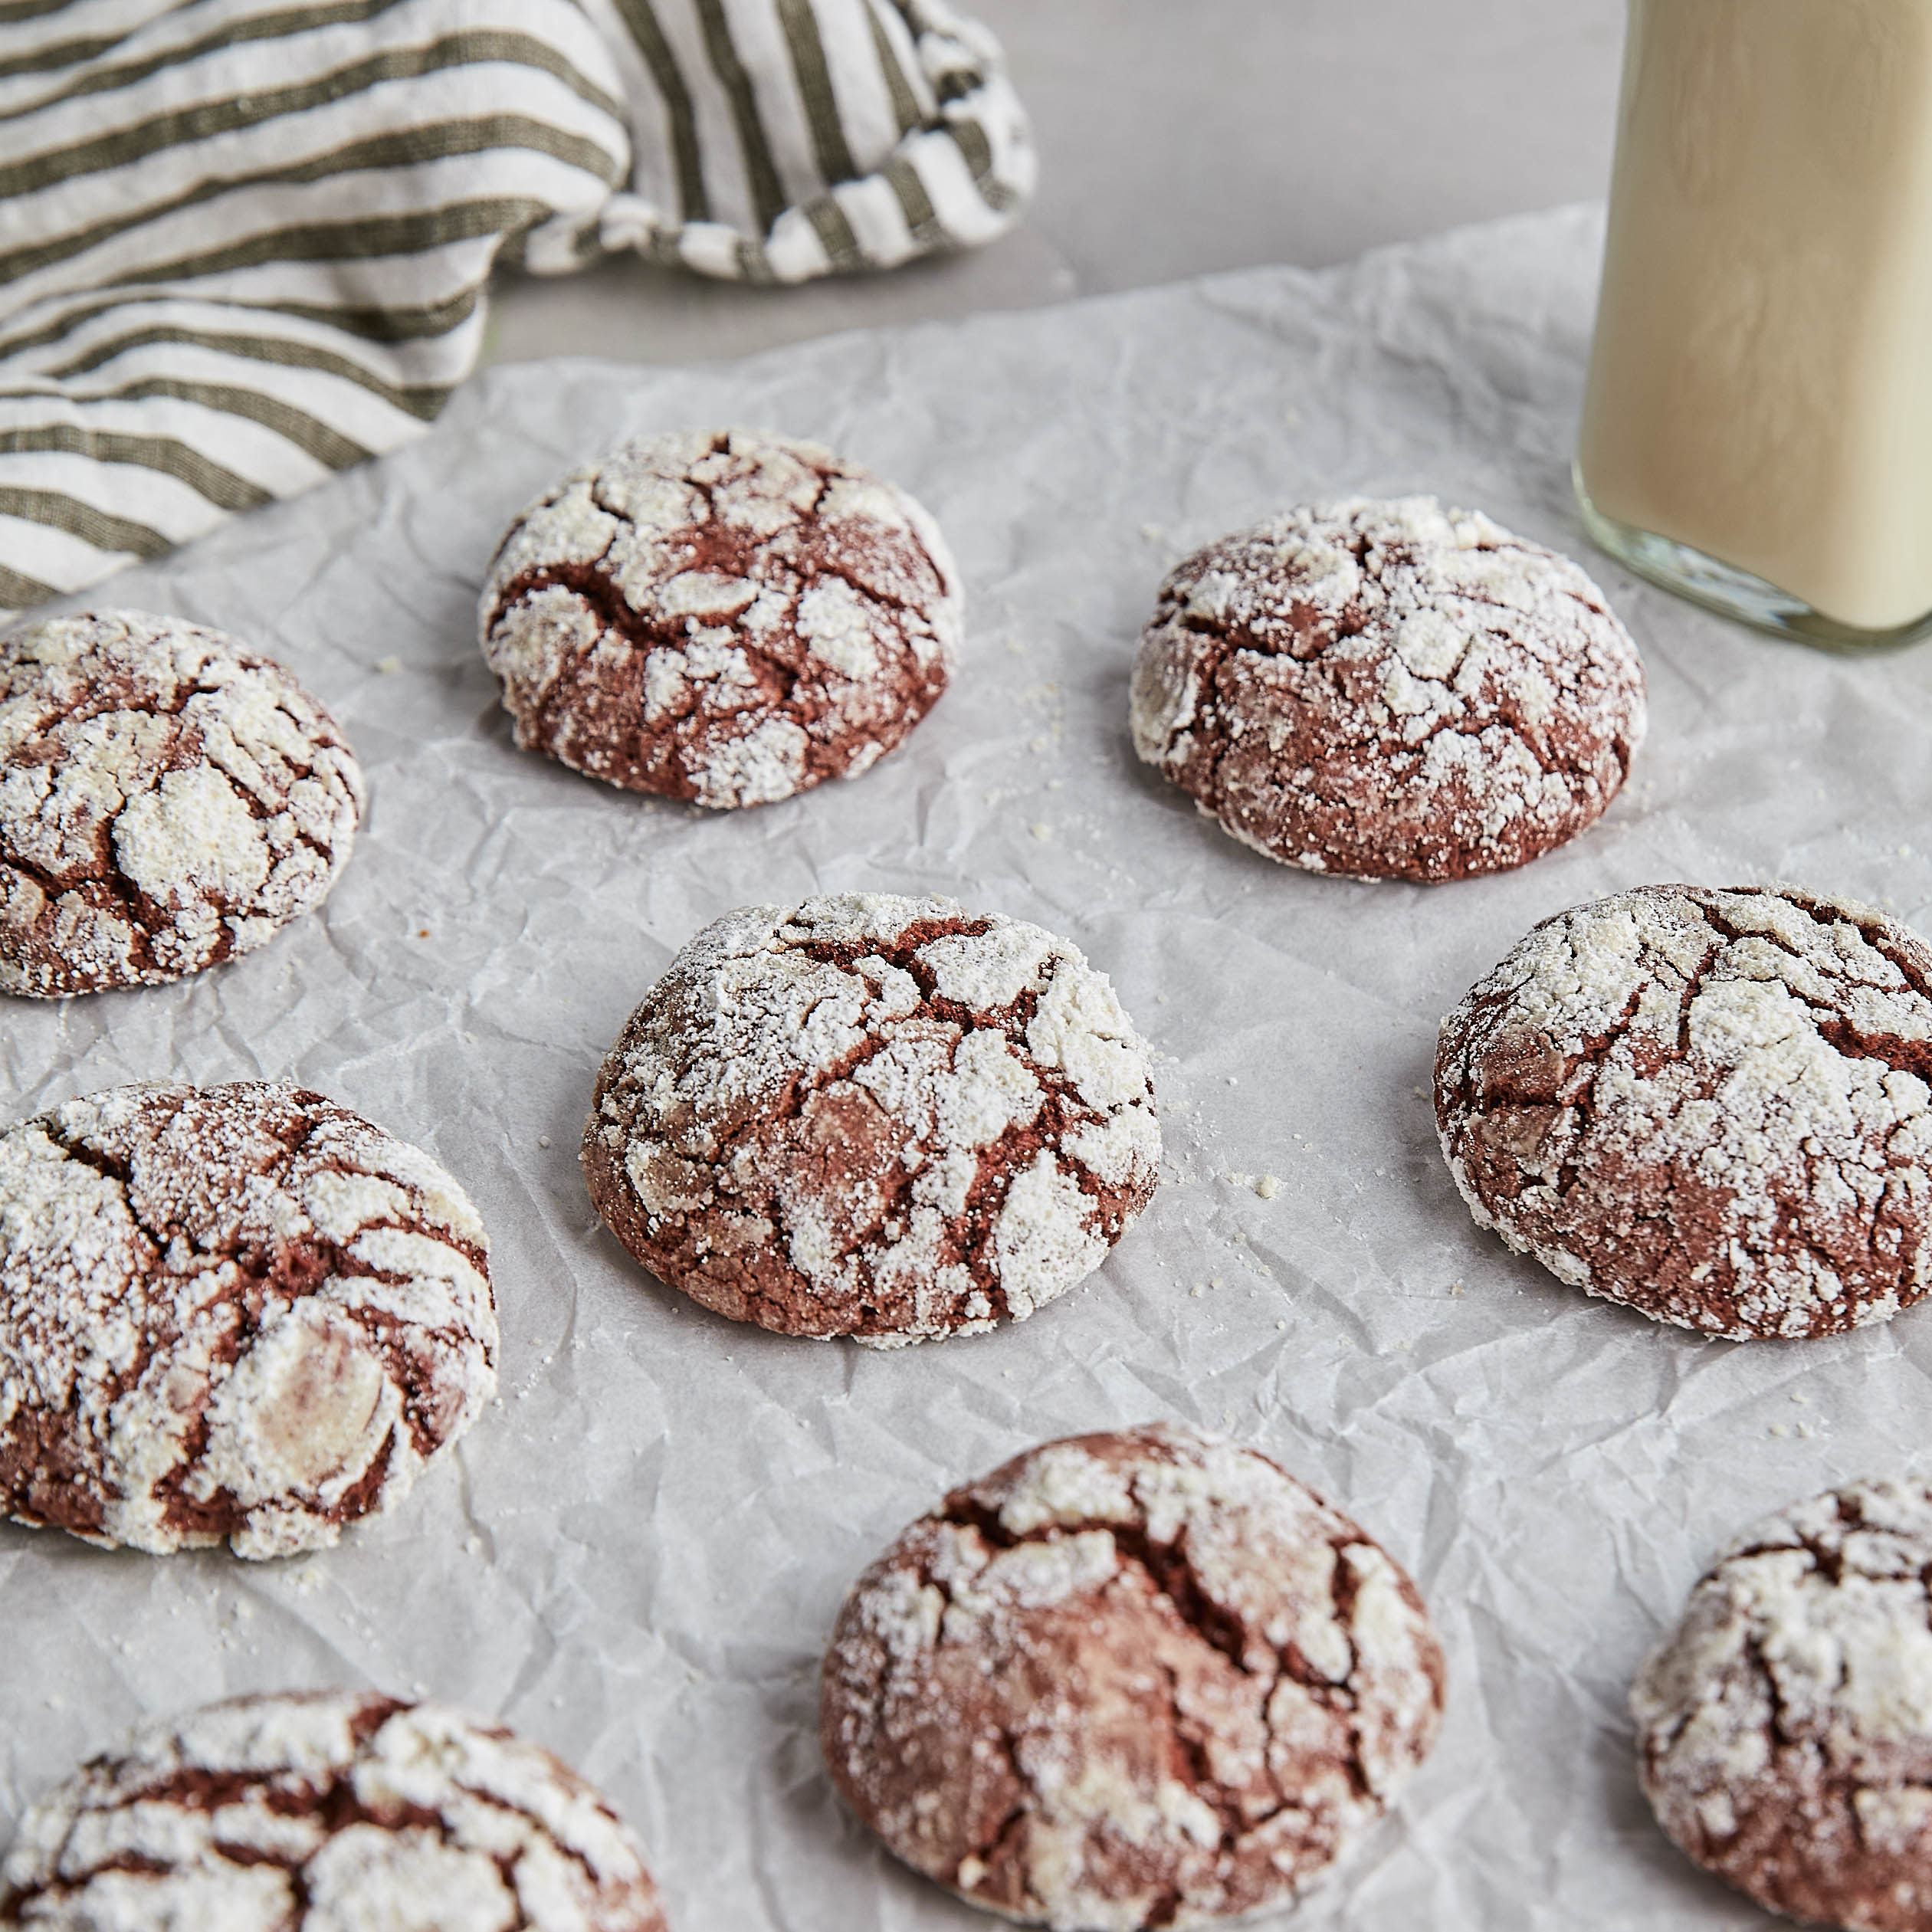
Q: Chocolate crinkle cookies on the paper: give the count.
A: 9